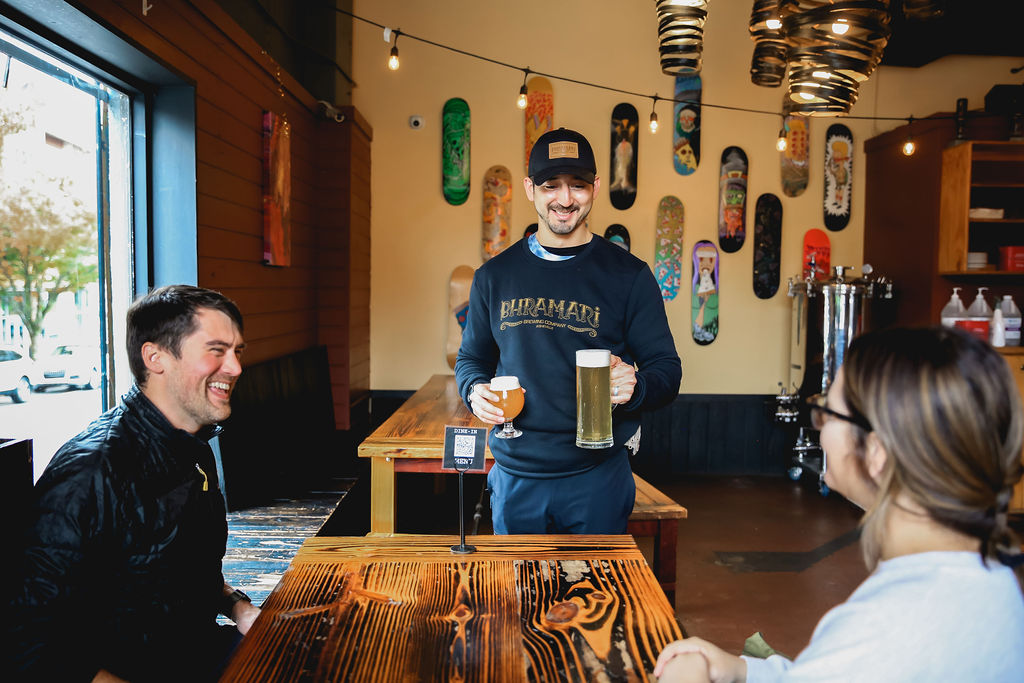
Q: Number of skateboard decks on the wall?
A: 15